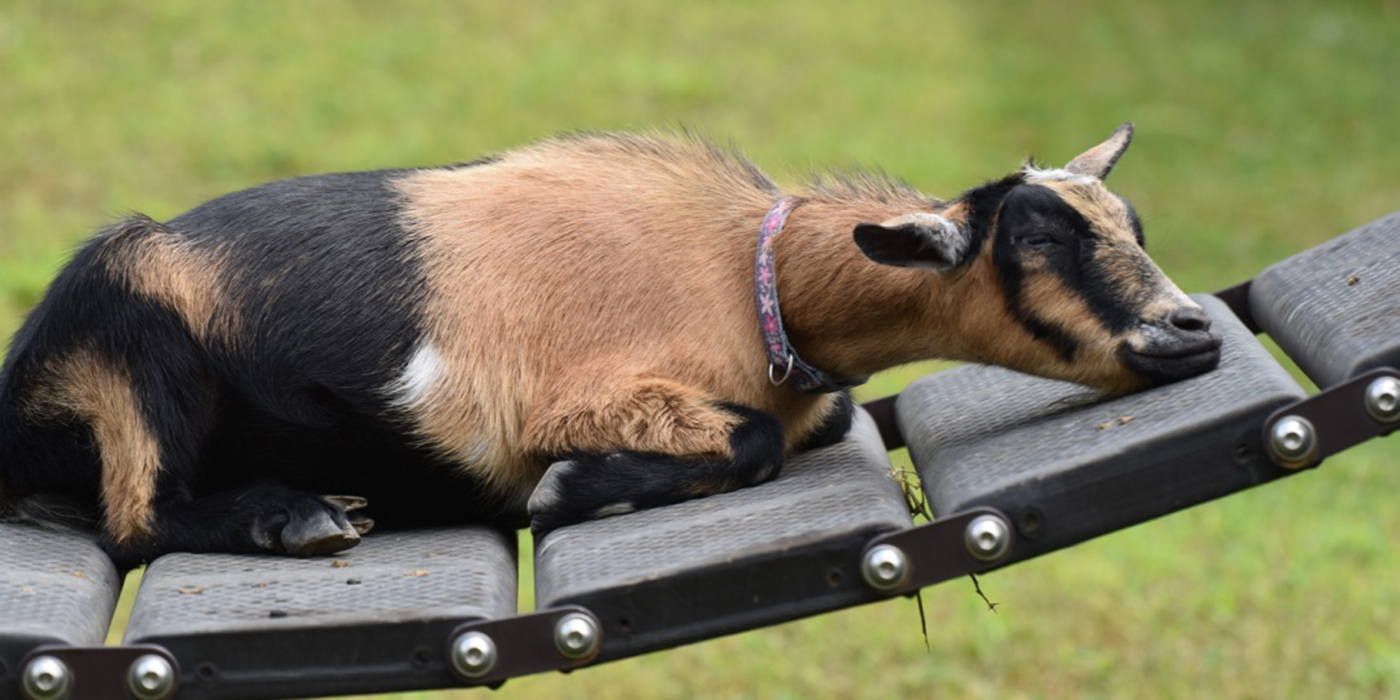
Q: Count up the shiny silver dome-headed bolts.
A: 8